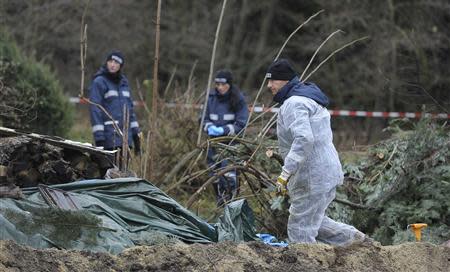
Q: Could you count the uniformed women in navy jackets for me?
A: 2